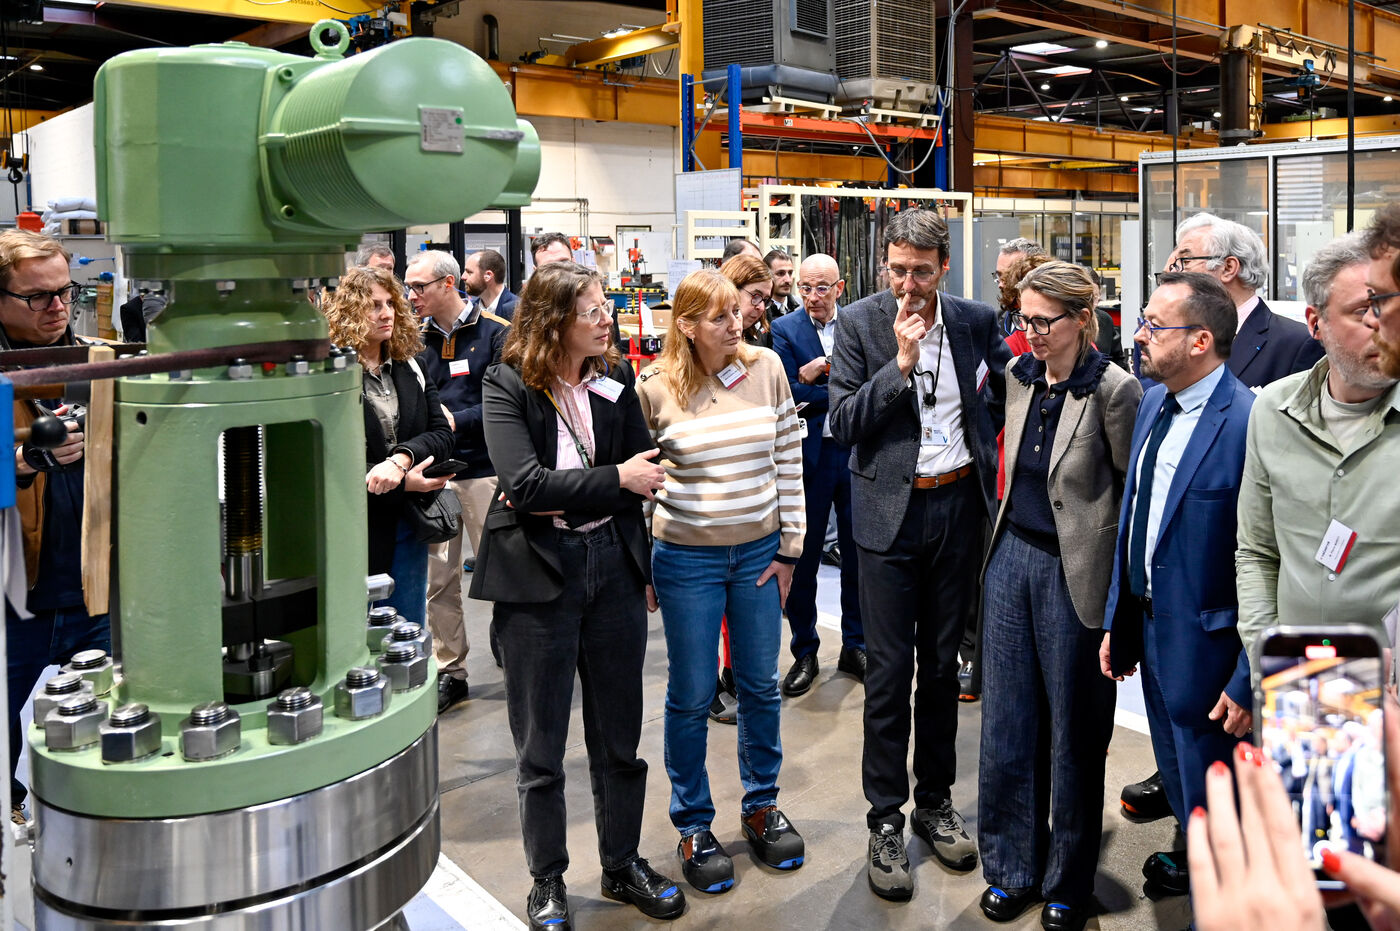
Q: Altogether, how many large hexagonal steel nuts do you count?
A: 10